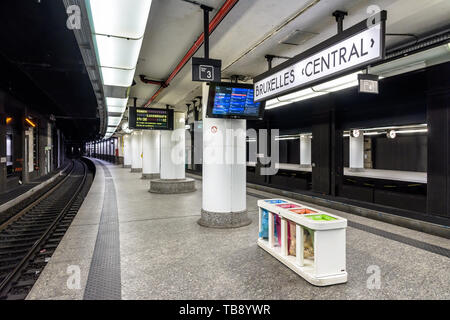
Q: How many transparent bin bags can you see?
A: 4